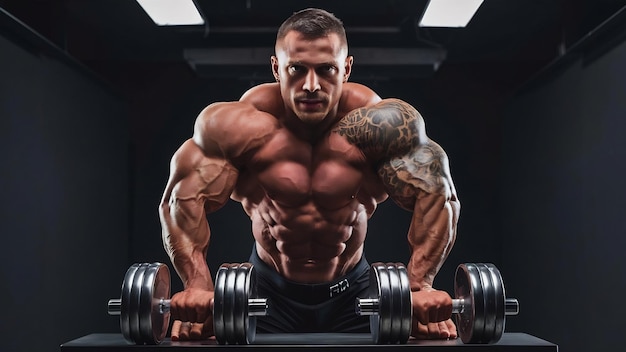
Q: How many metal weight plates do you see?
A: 12